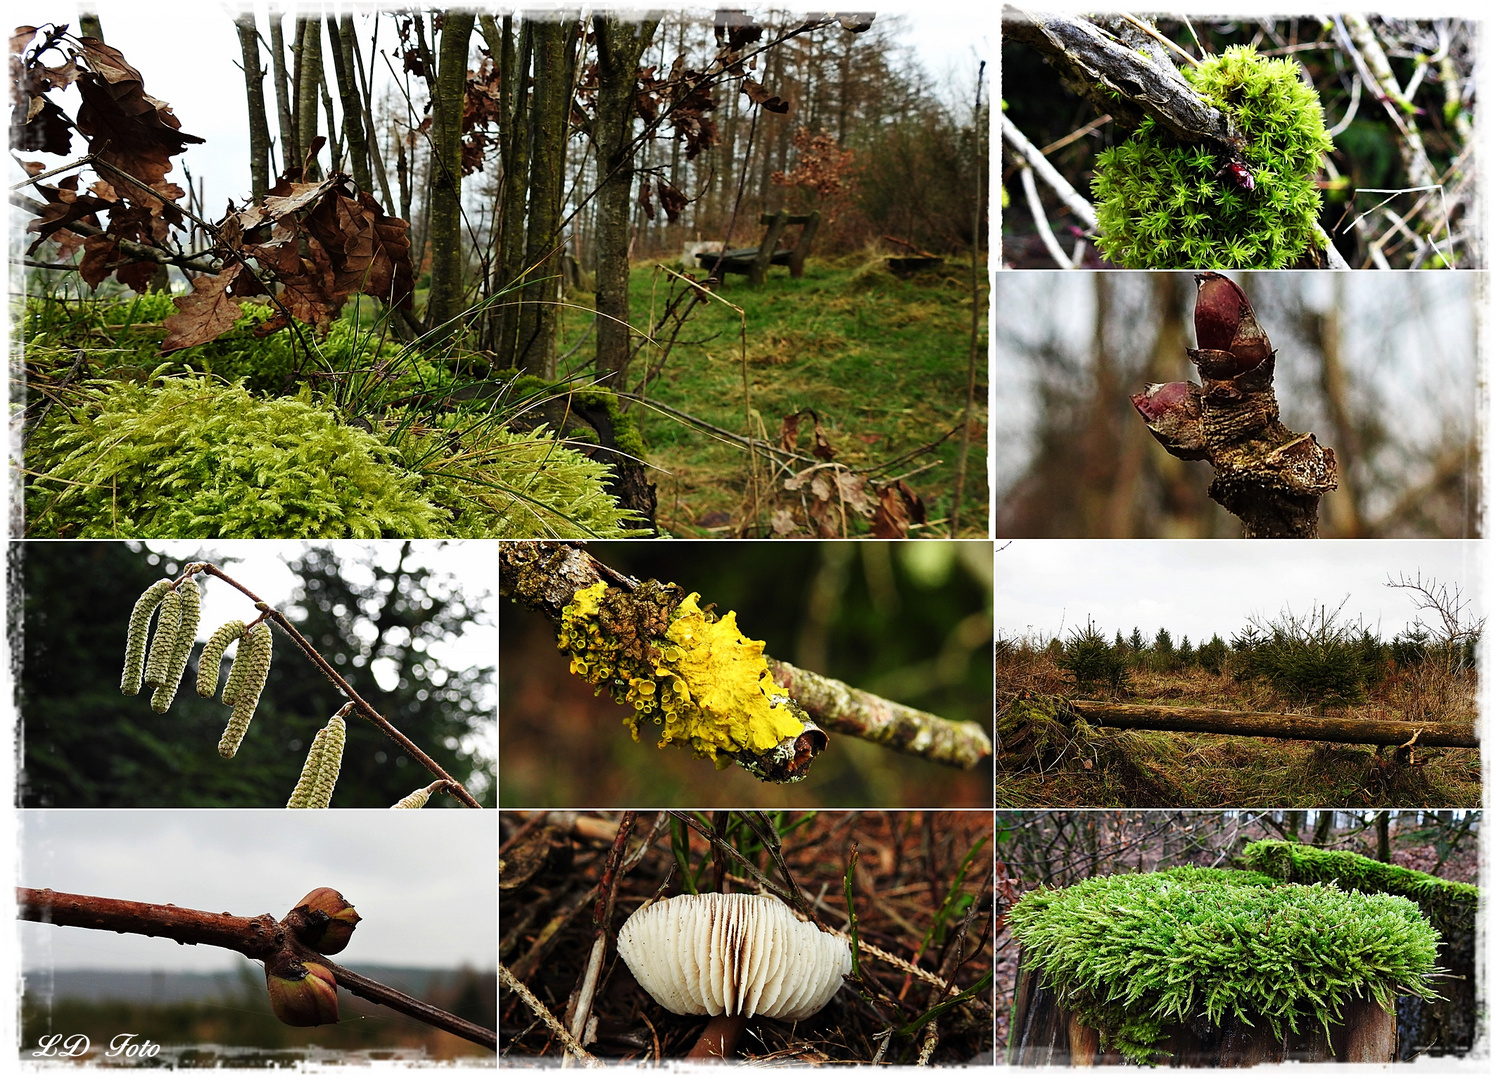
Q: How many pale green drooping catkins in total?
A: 9